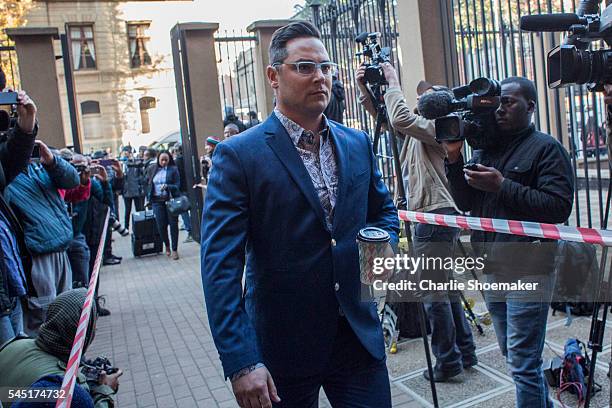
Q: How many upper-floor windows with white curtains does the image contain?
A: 2